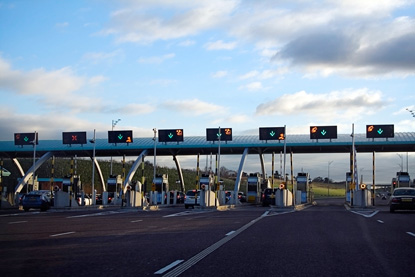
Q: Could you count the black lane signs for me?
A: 8